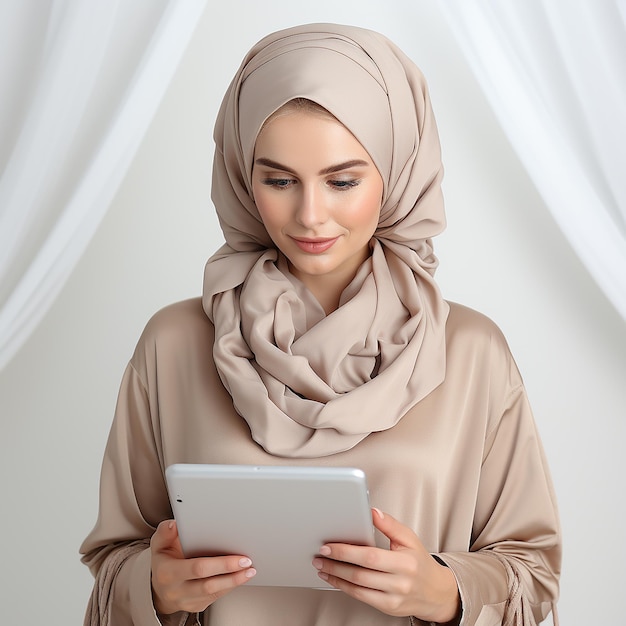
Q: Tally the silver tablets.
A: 1